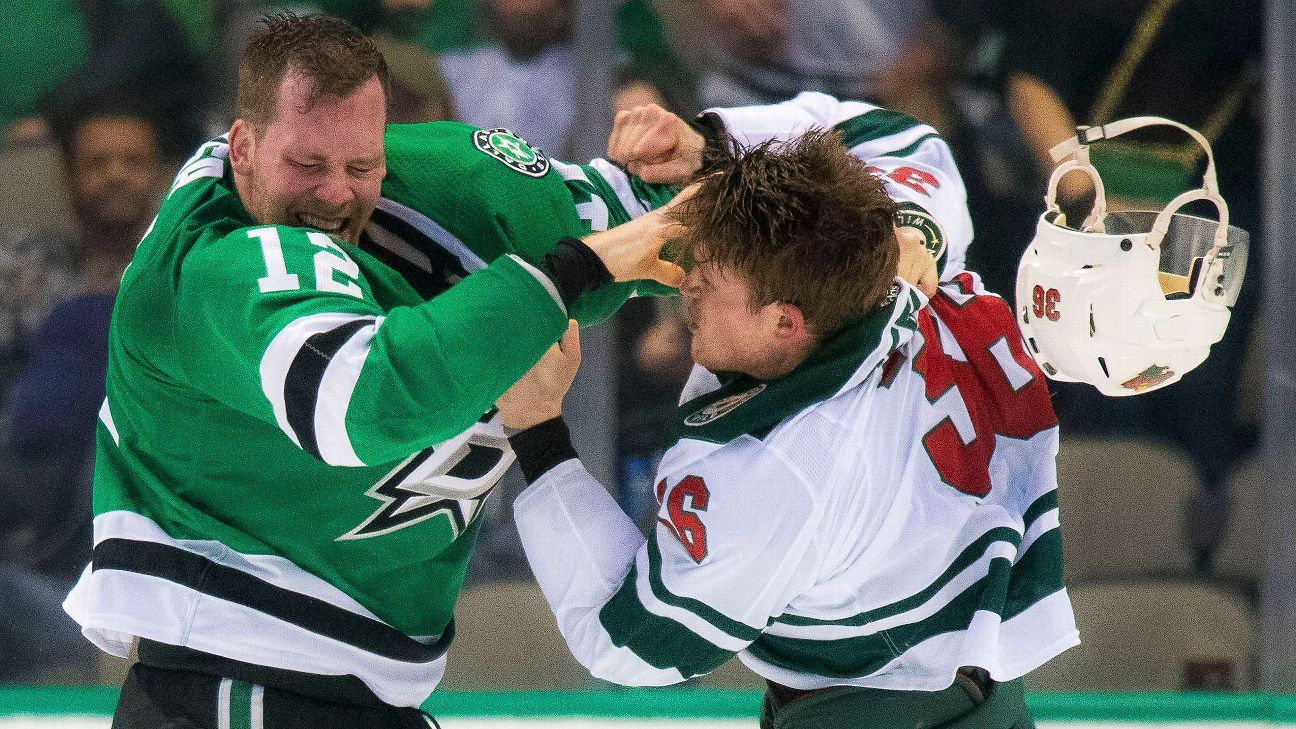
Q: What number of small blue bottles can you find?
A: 1